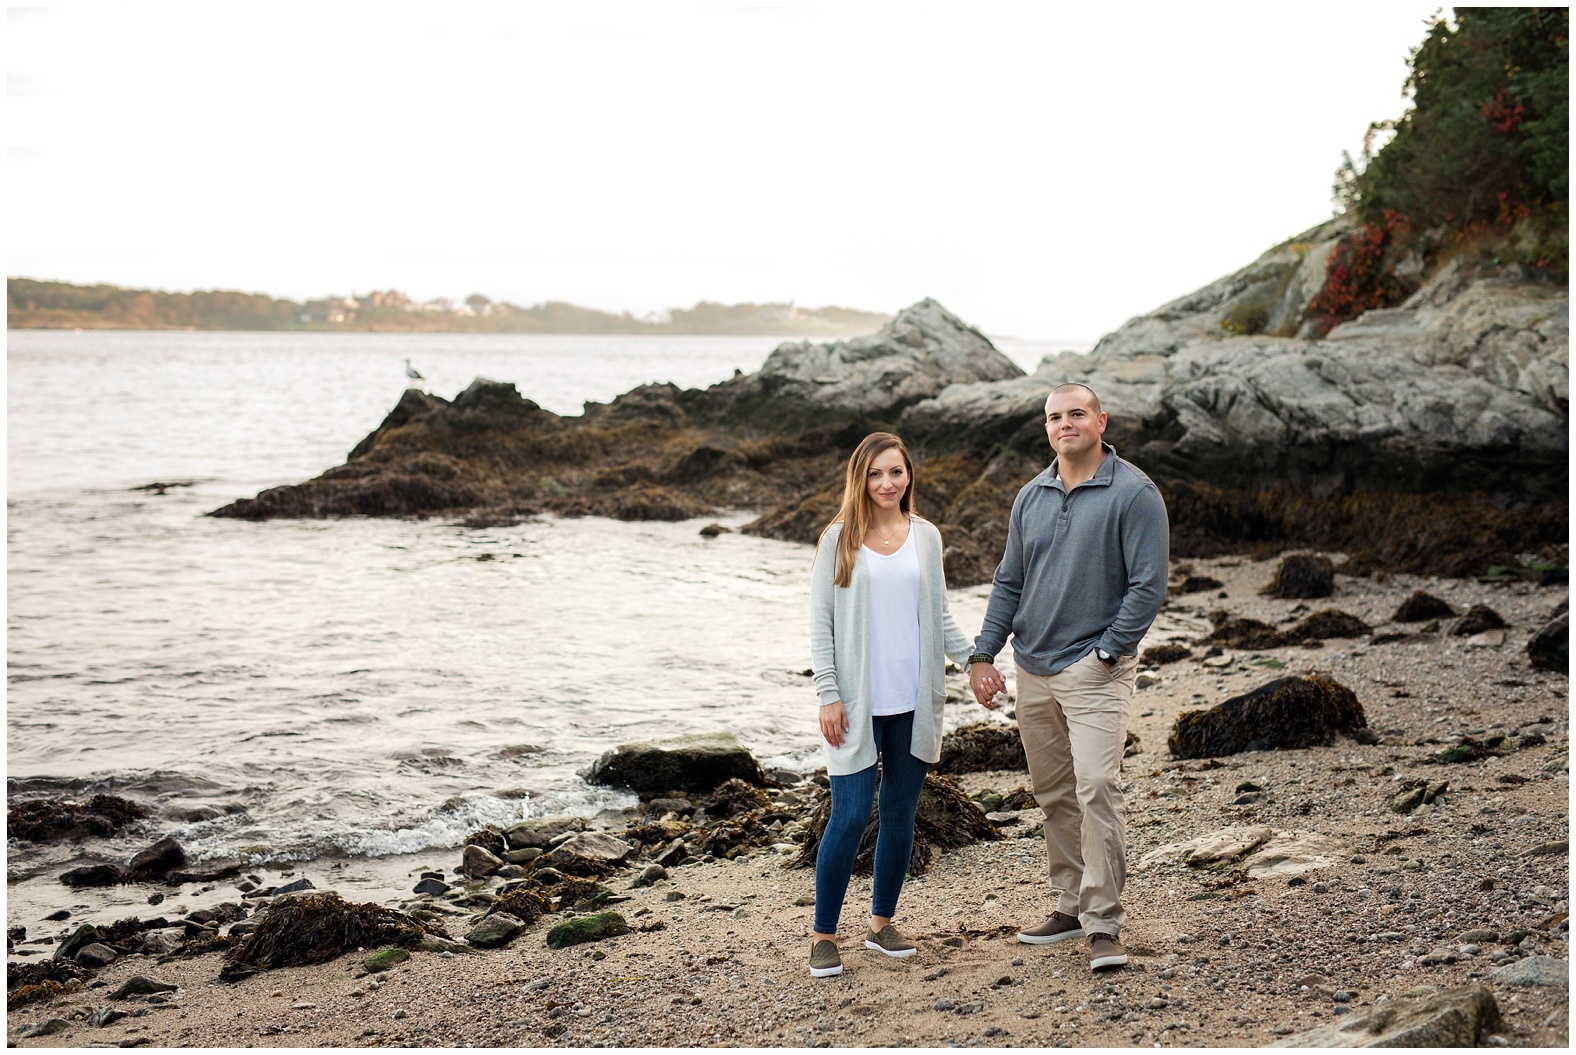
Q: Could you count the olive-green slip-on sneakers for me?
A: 2